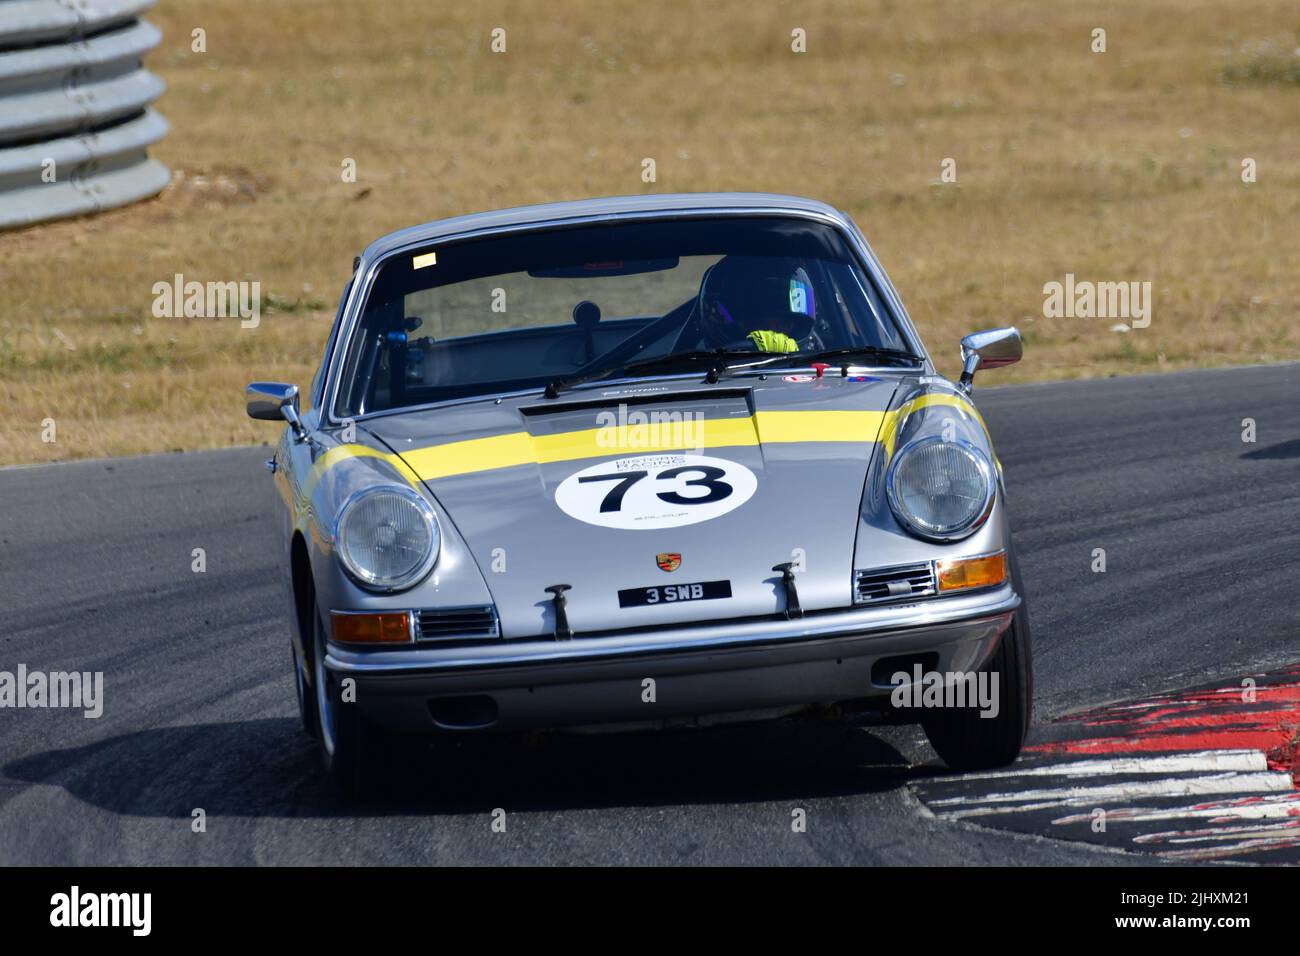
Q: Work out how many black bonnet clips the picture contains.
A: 2